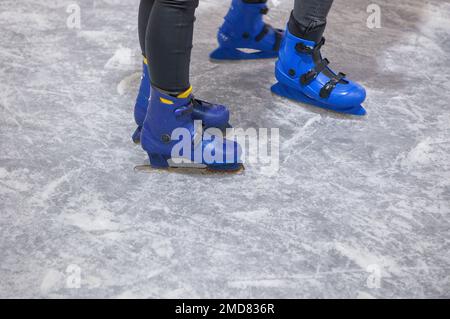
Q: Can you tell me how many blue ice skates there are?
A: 4